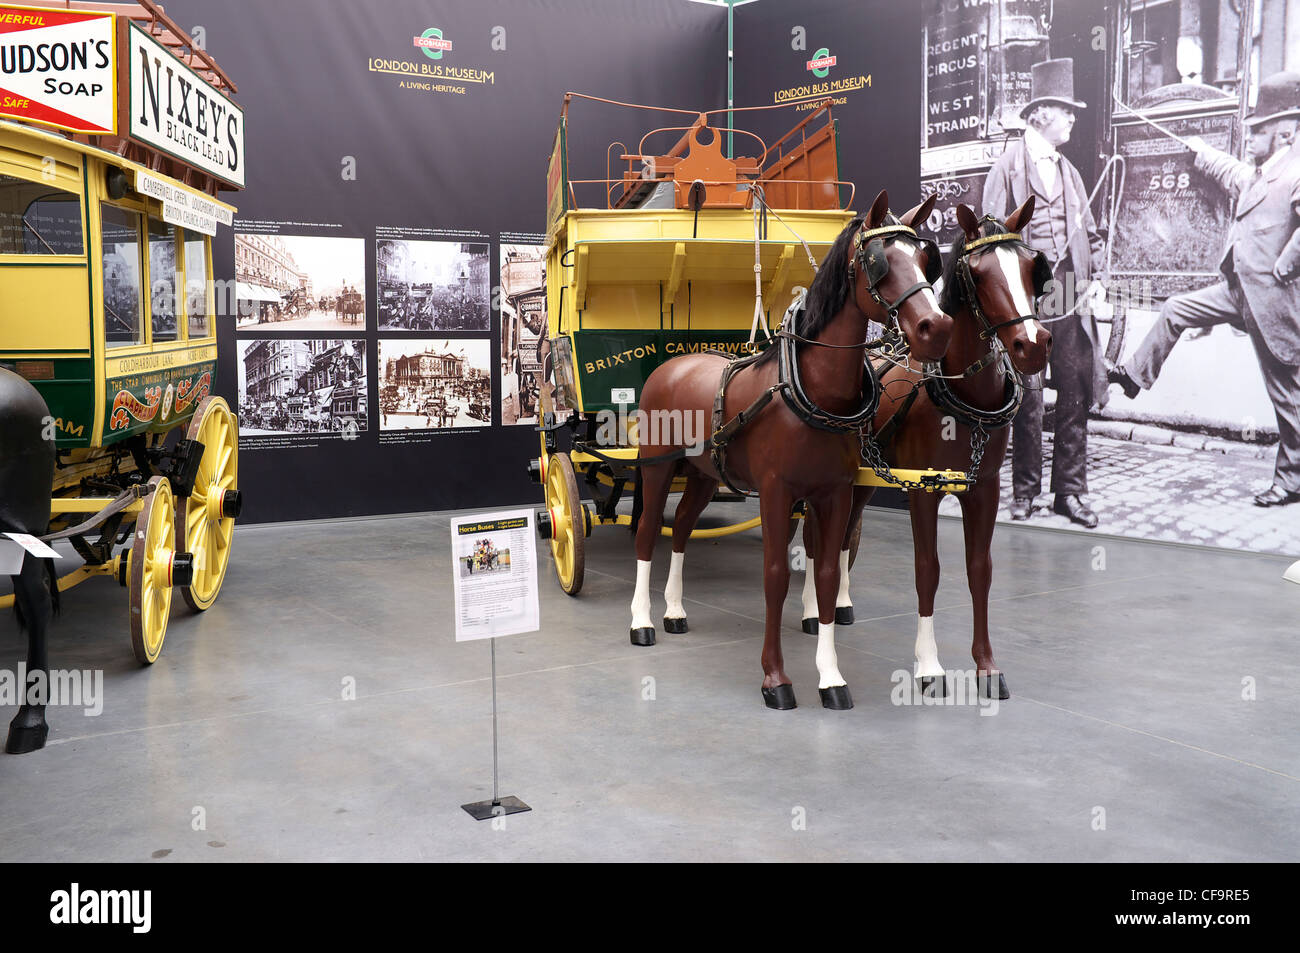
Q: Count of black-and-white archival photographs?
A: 6